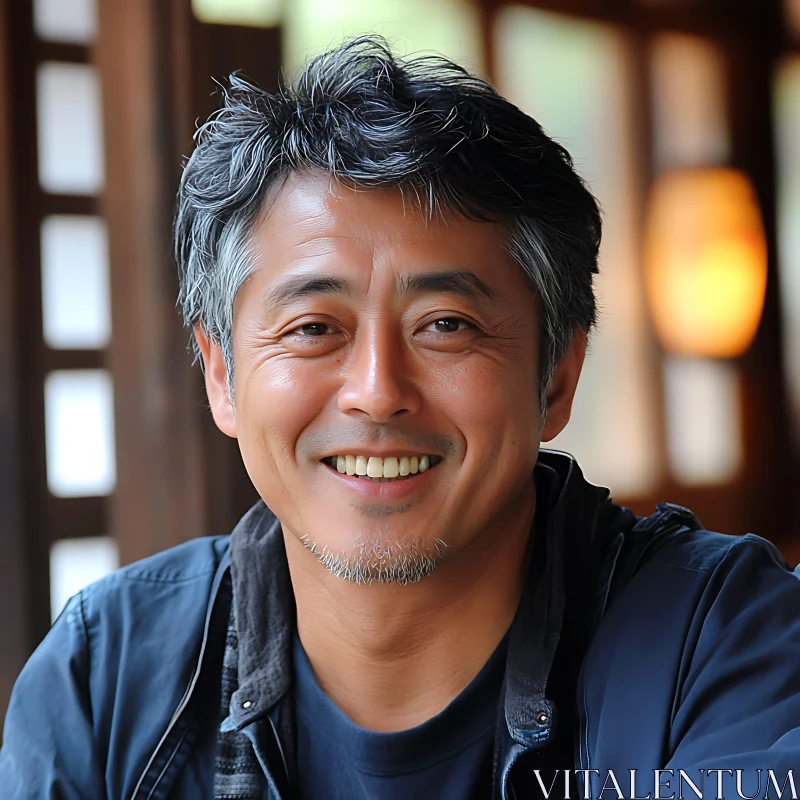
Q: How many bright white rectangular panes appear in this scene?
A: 5